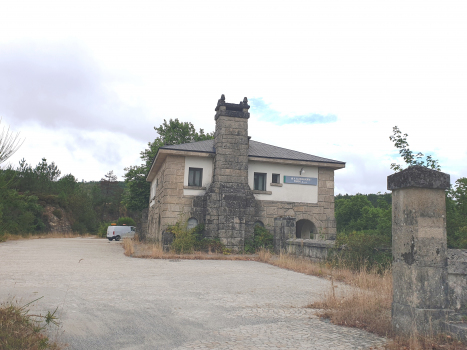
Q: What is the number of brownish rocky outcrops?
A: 1